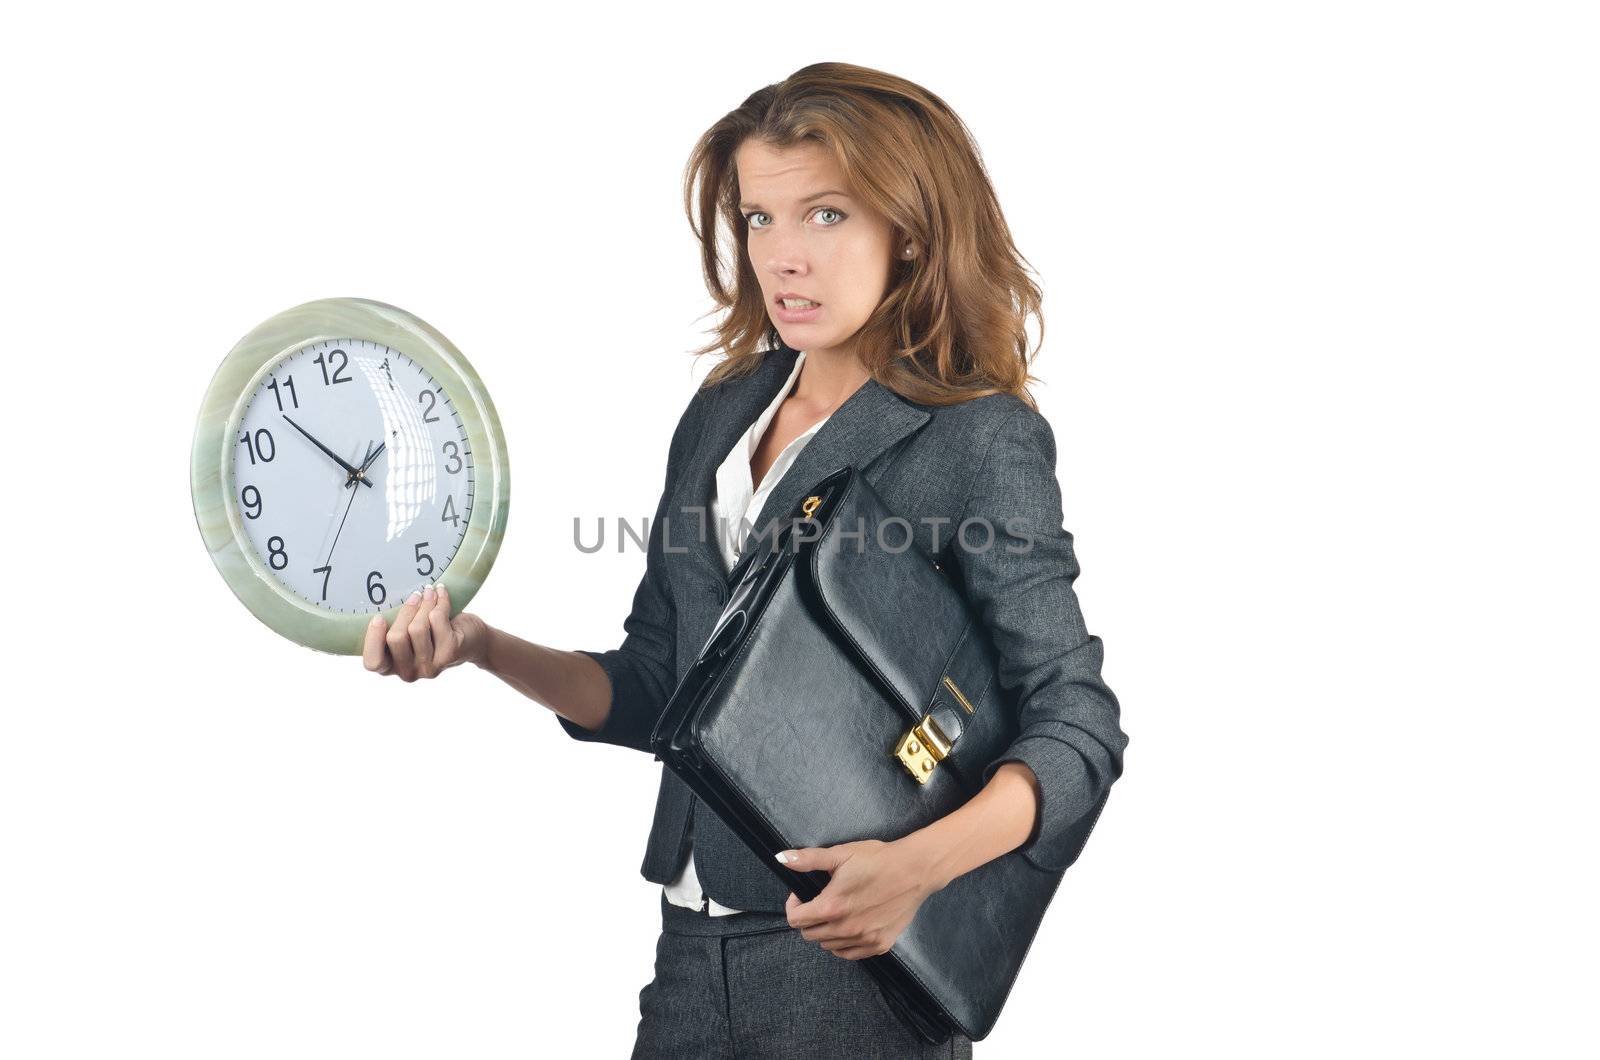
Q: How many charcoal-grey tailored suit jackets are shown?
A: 1